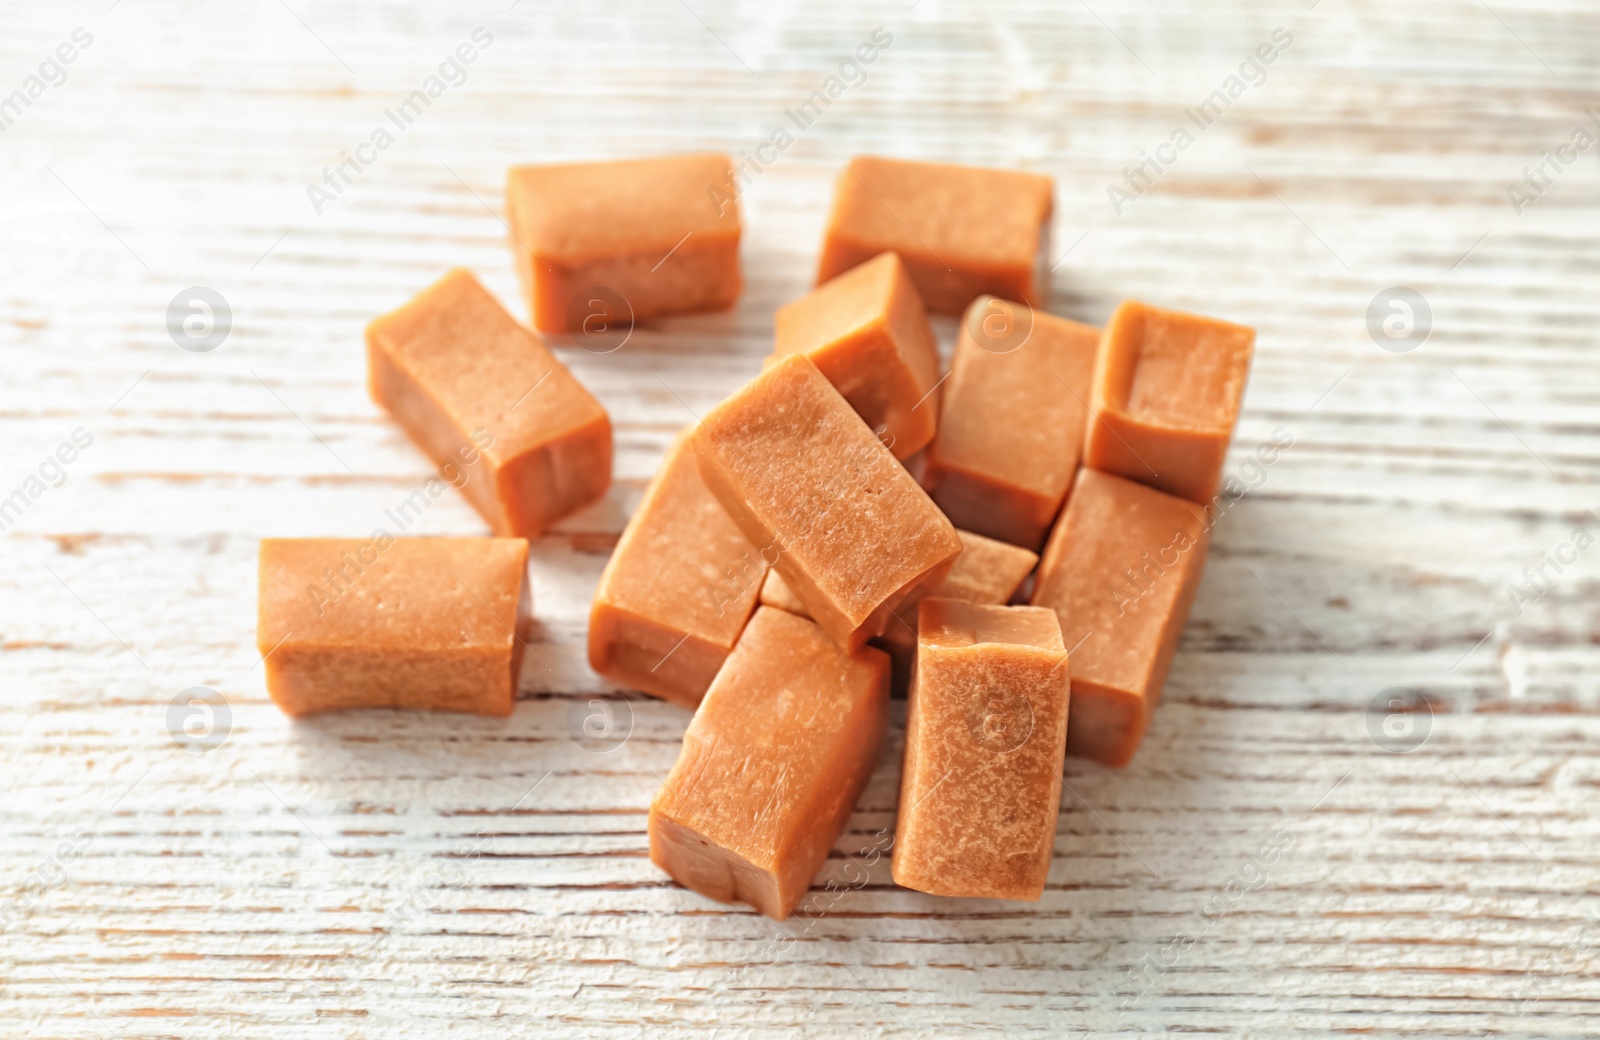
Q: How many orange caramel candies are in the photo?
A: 13